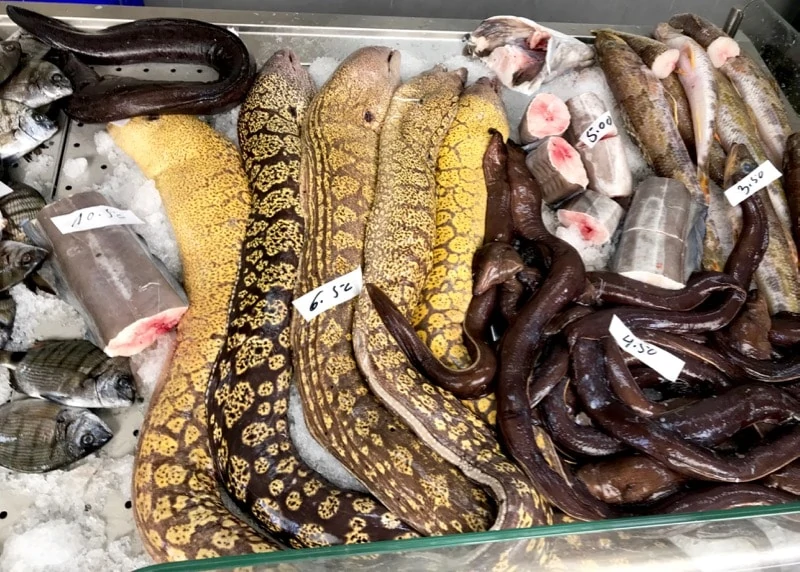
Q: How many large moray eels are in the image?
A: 5